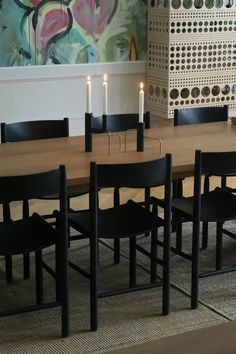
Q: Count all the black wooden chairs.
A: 6